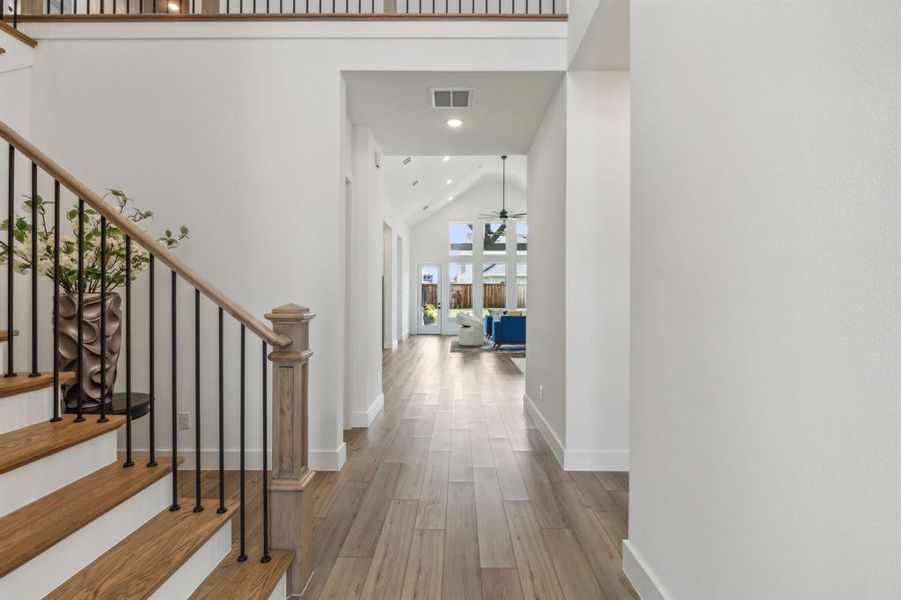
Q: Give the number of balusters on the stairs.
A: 12